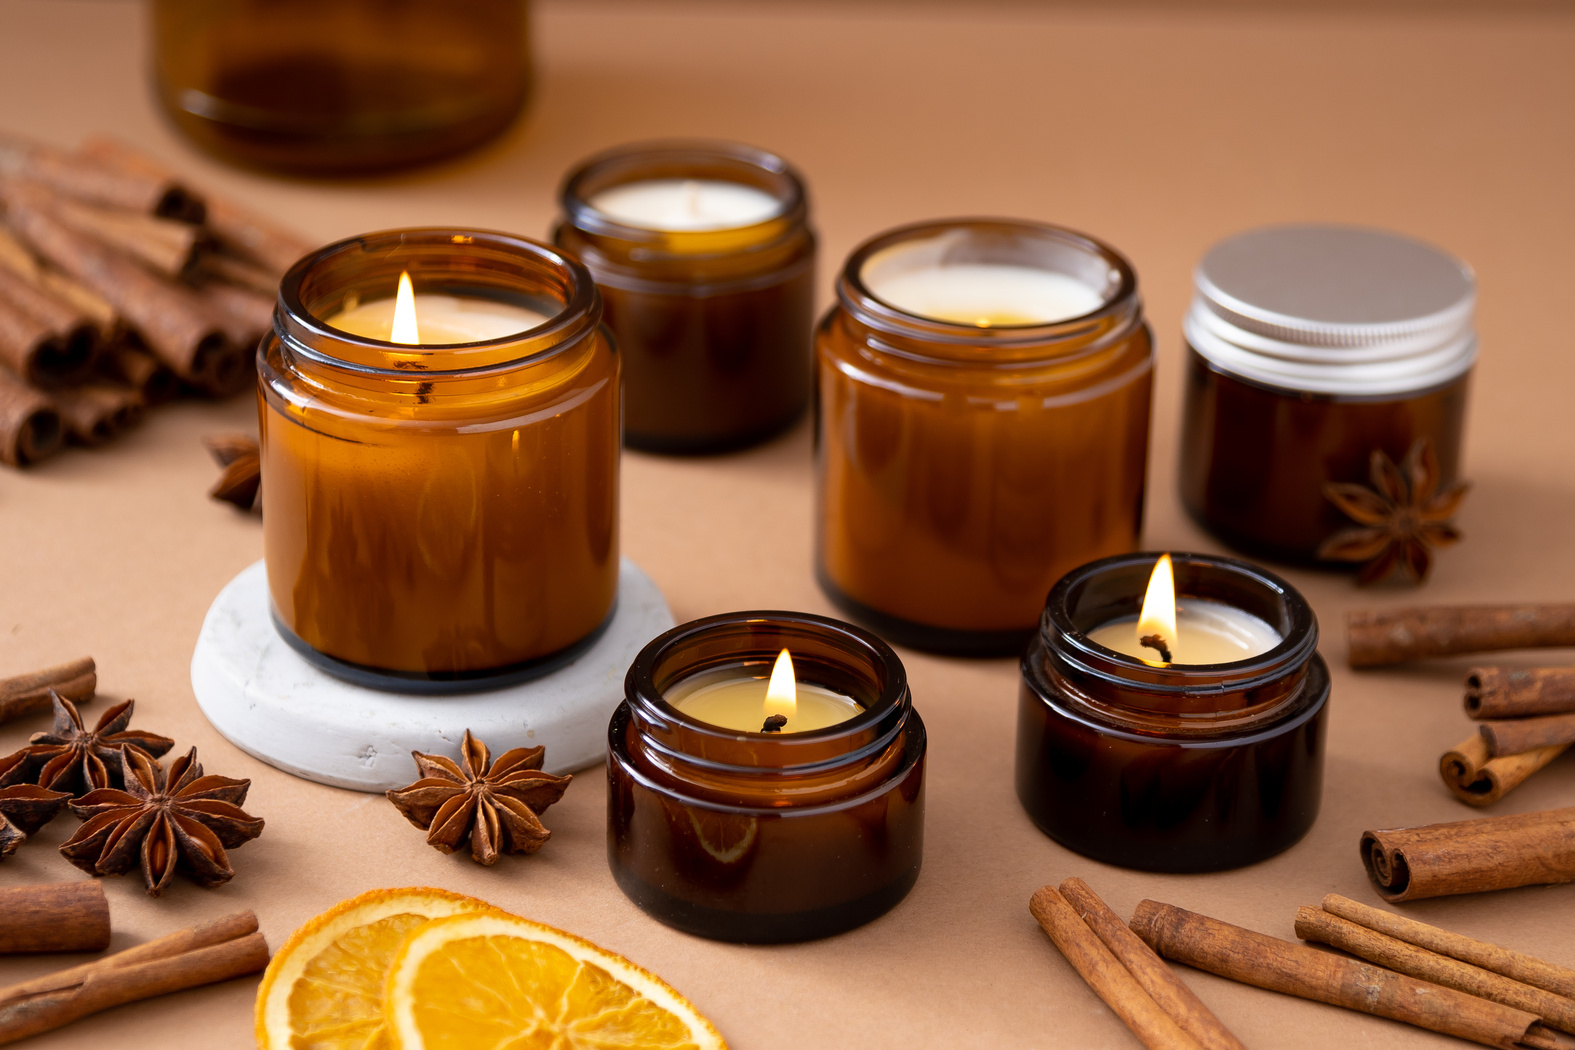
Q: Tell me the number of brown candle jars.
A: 6